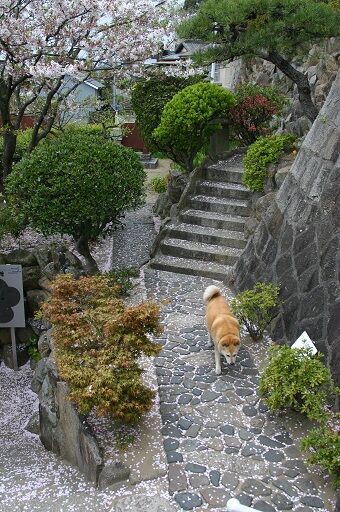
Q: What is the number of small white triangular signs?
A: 1